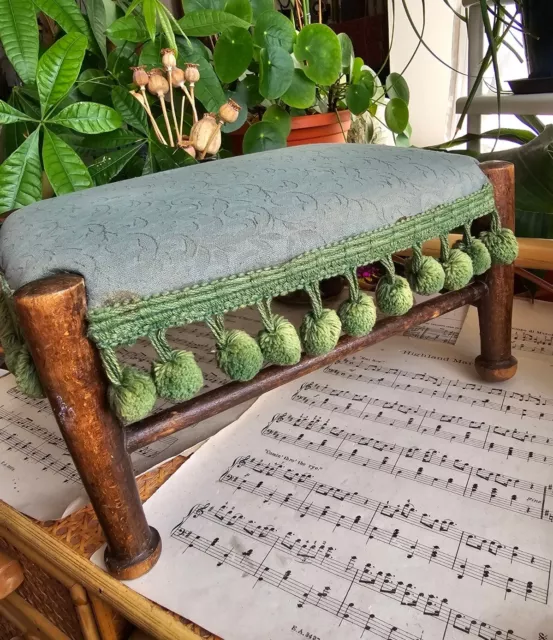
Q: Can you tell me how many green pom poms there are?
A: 11